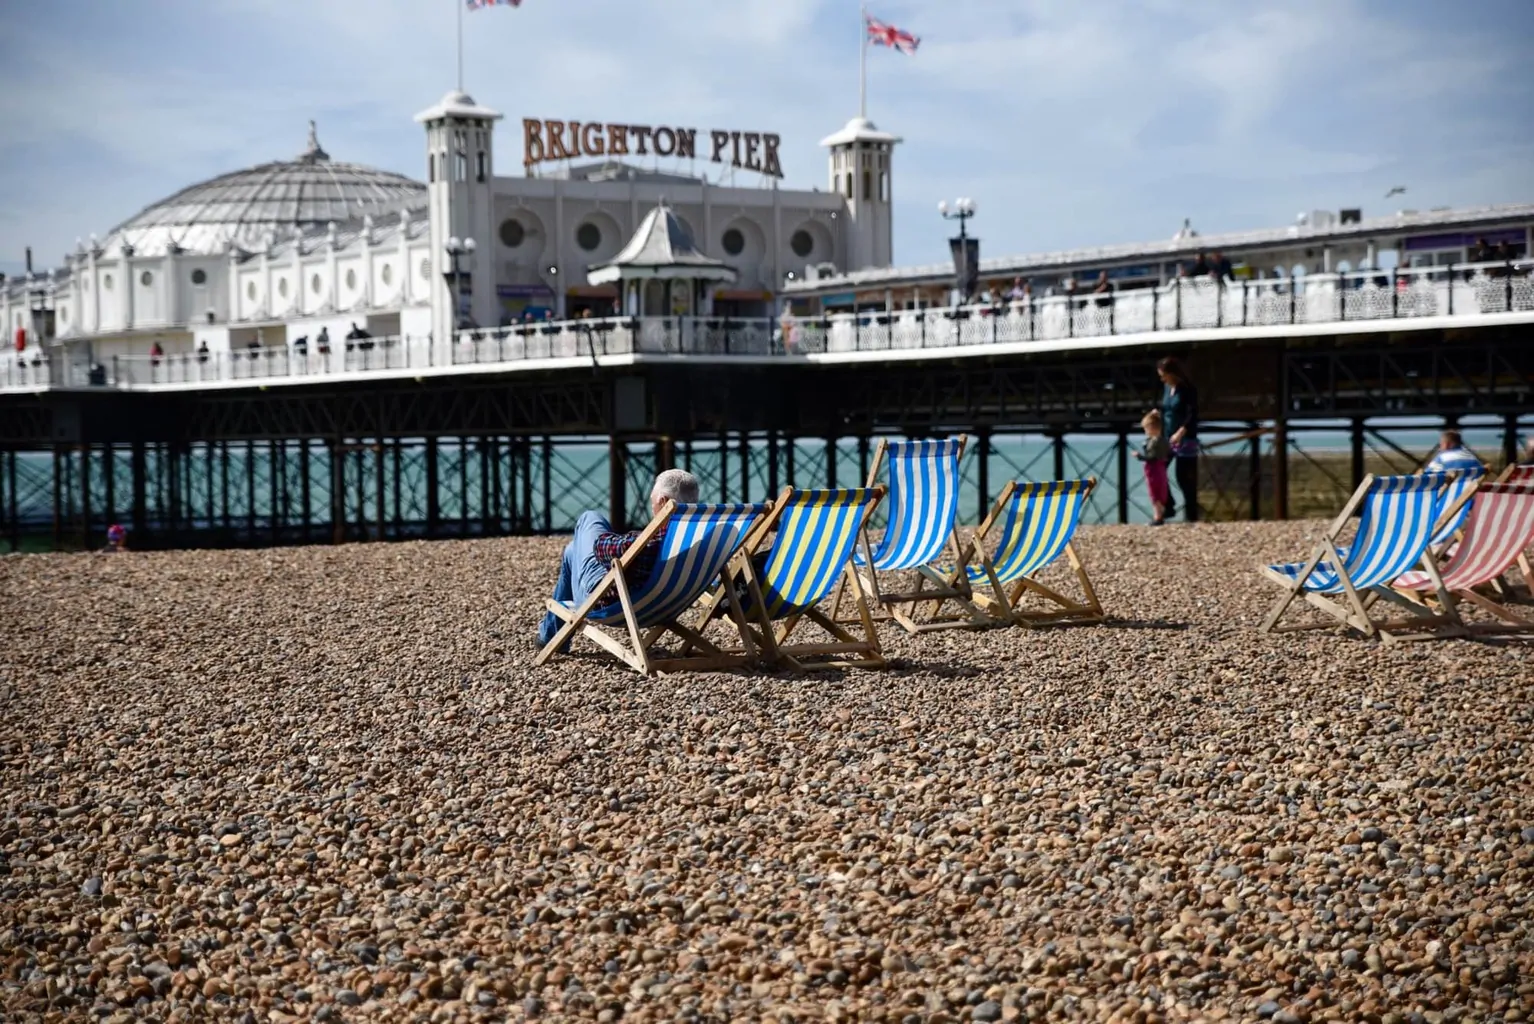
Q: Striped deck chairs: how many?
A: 8